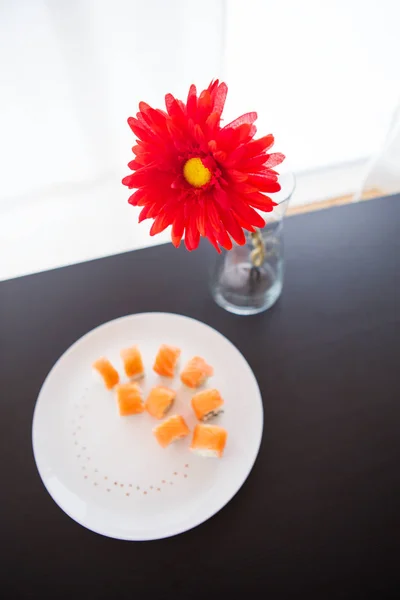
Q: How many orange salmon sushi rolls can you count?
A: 9